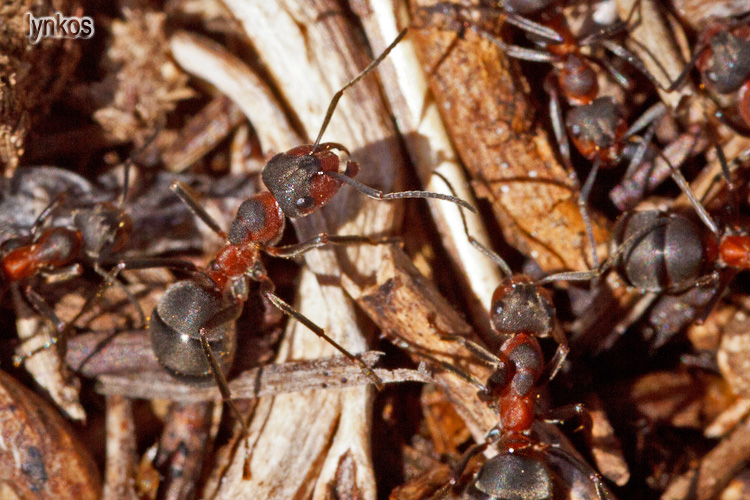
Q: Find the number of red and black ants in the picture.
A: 6